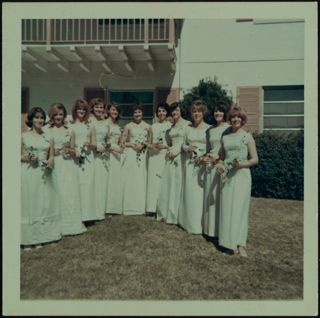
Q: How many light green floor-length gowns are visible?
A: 11